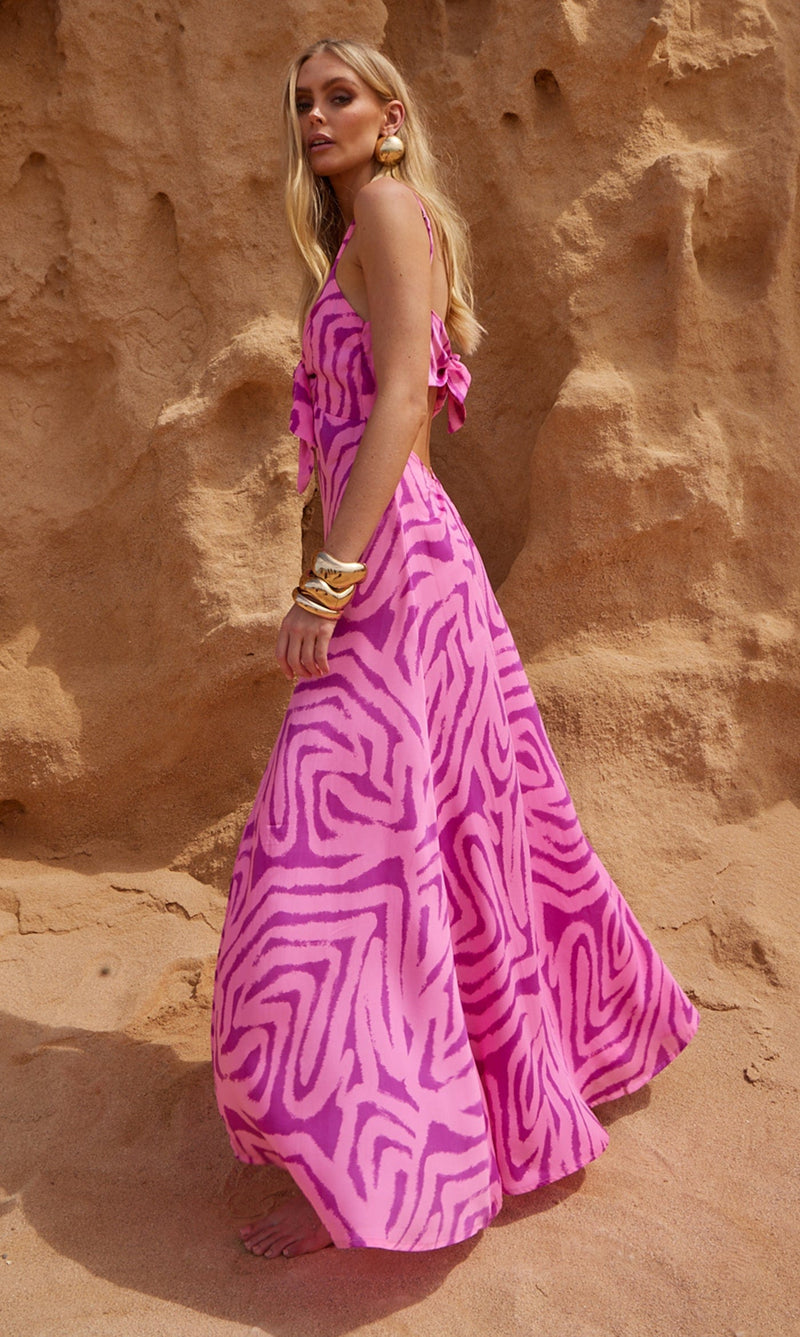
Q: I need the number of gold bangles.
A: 3